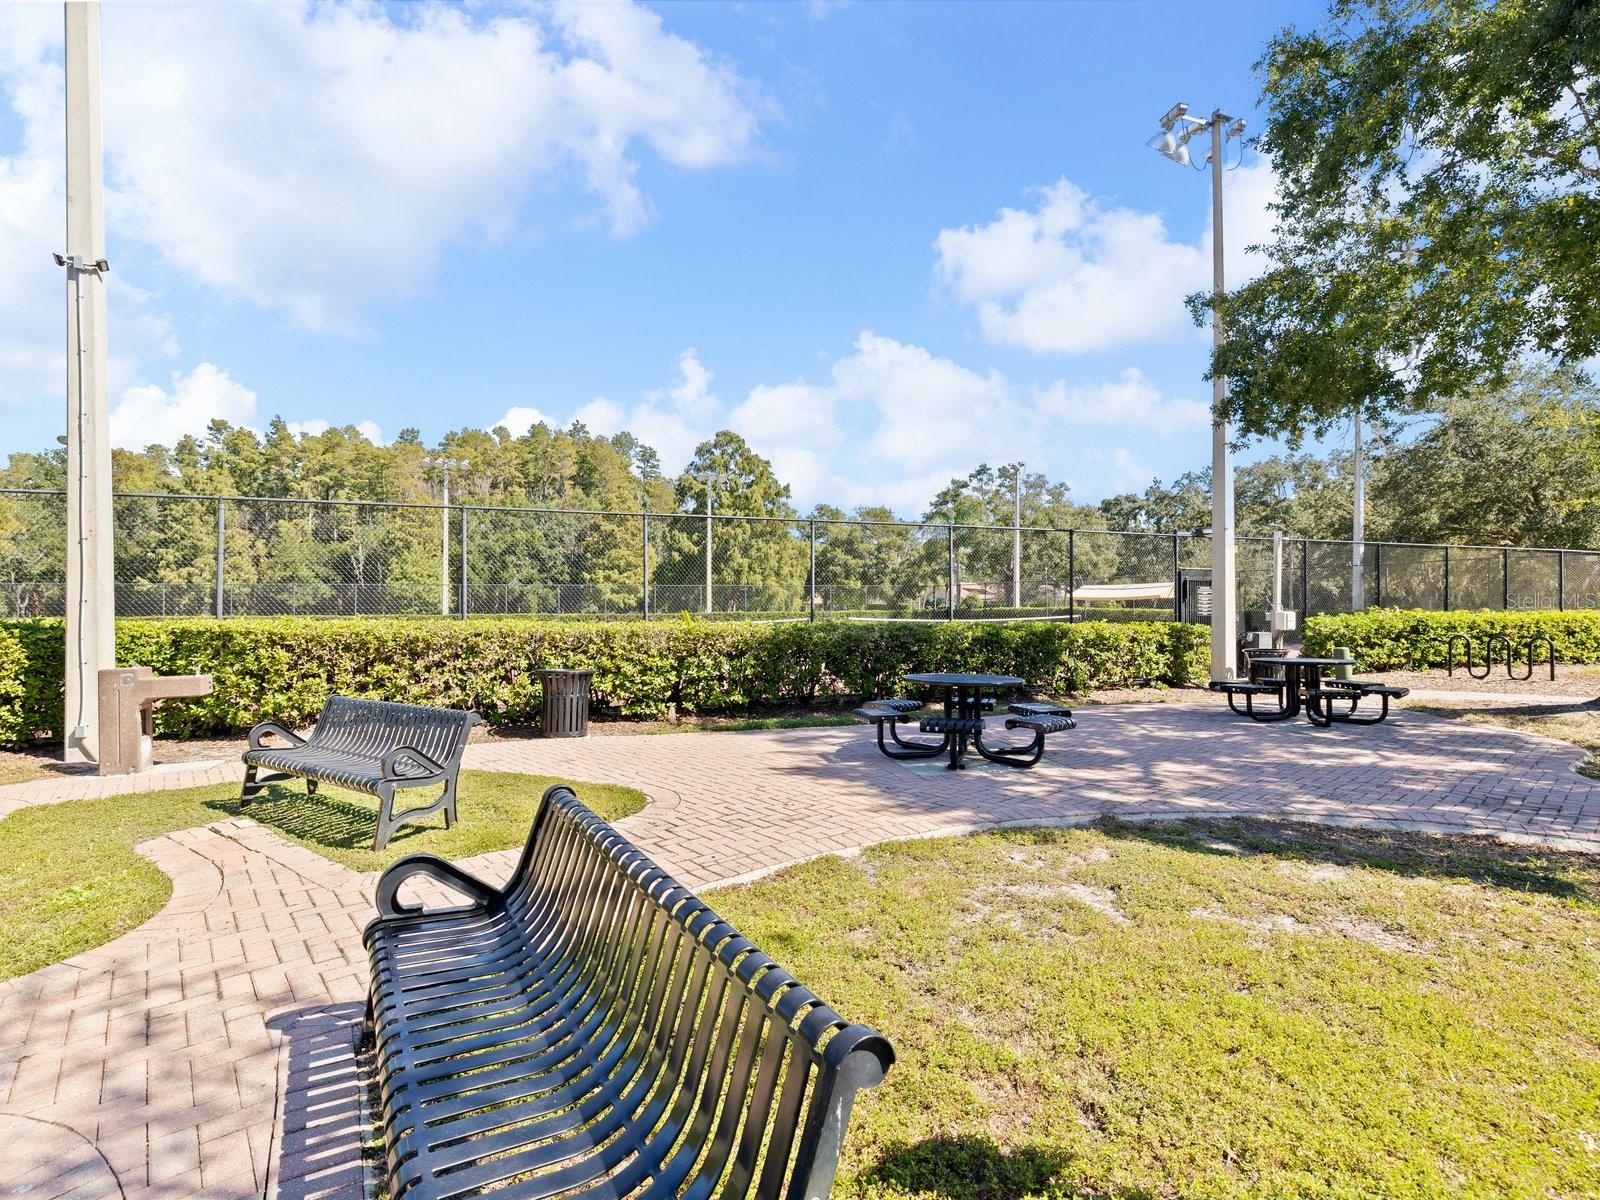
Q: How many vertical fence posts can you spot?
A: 12